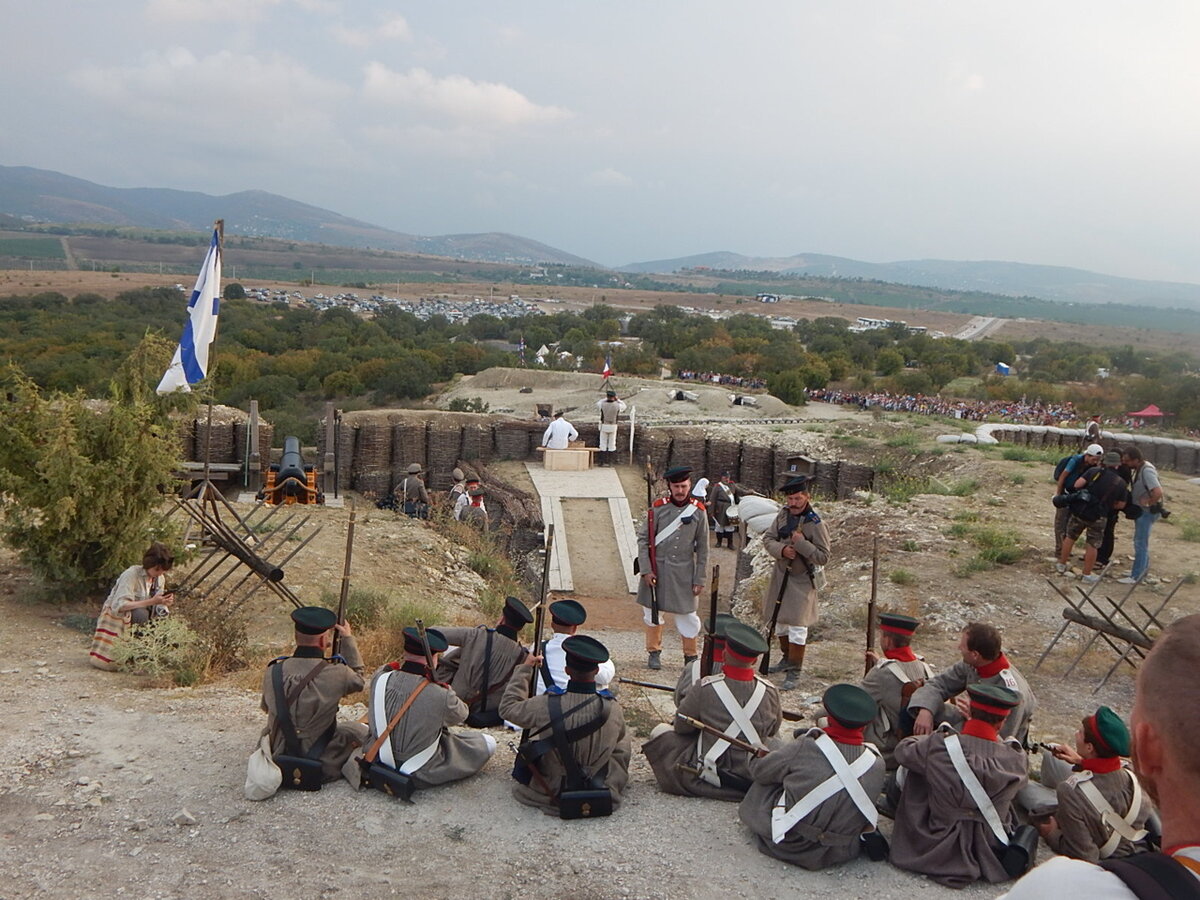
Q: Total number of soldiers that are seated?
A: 12